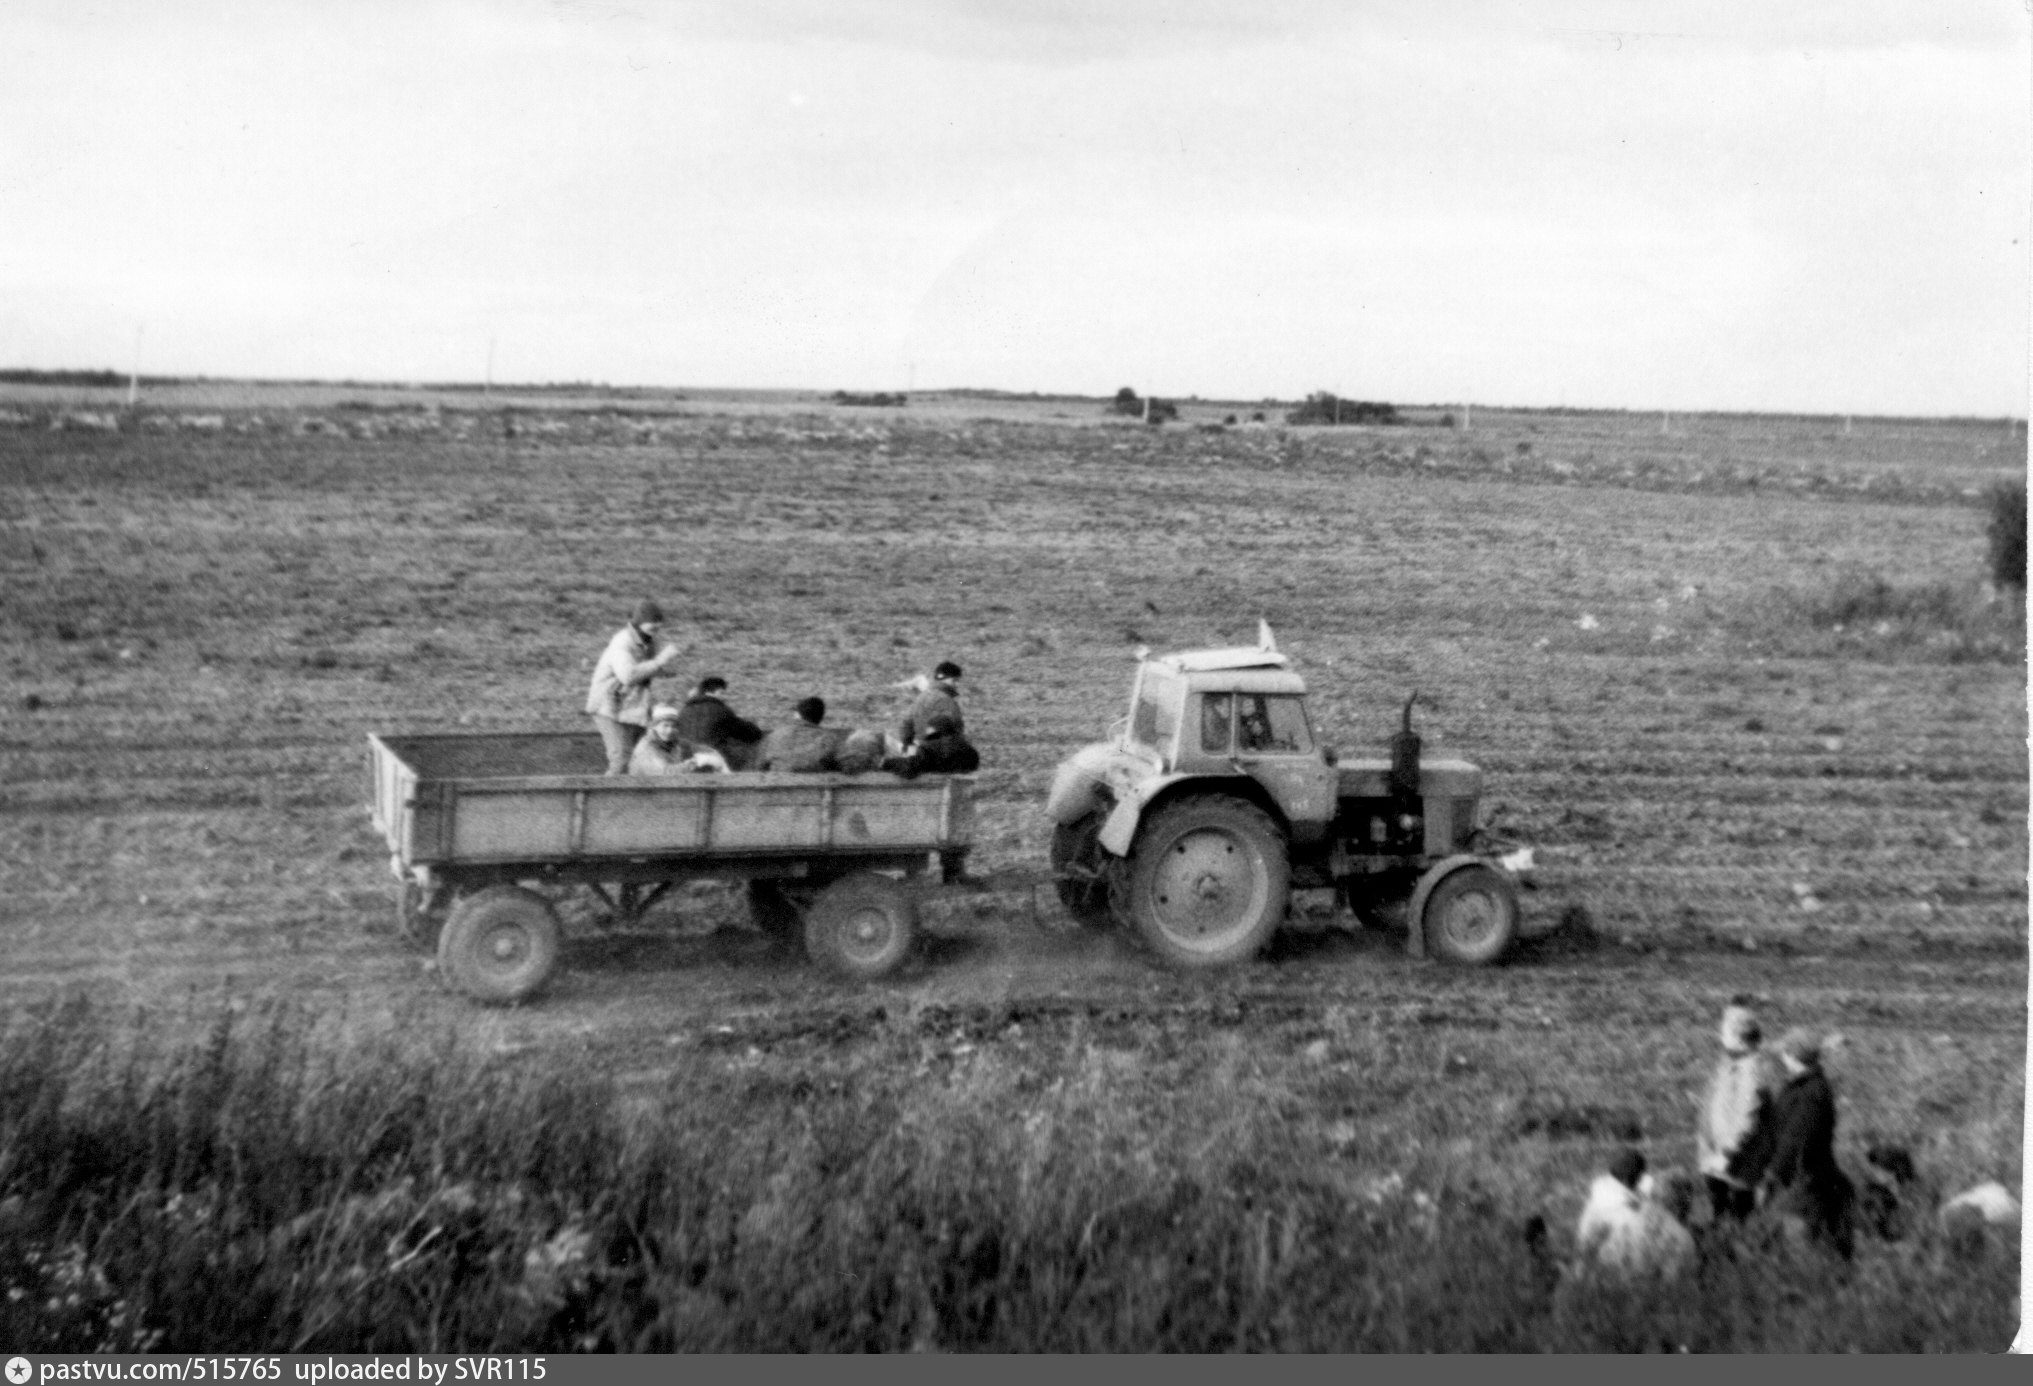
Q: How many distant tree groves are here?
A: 3